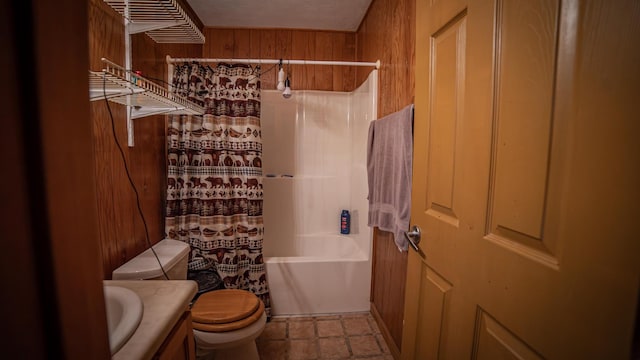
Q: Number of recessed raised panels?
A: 4